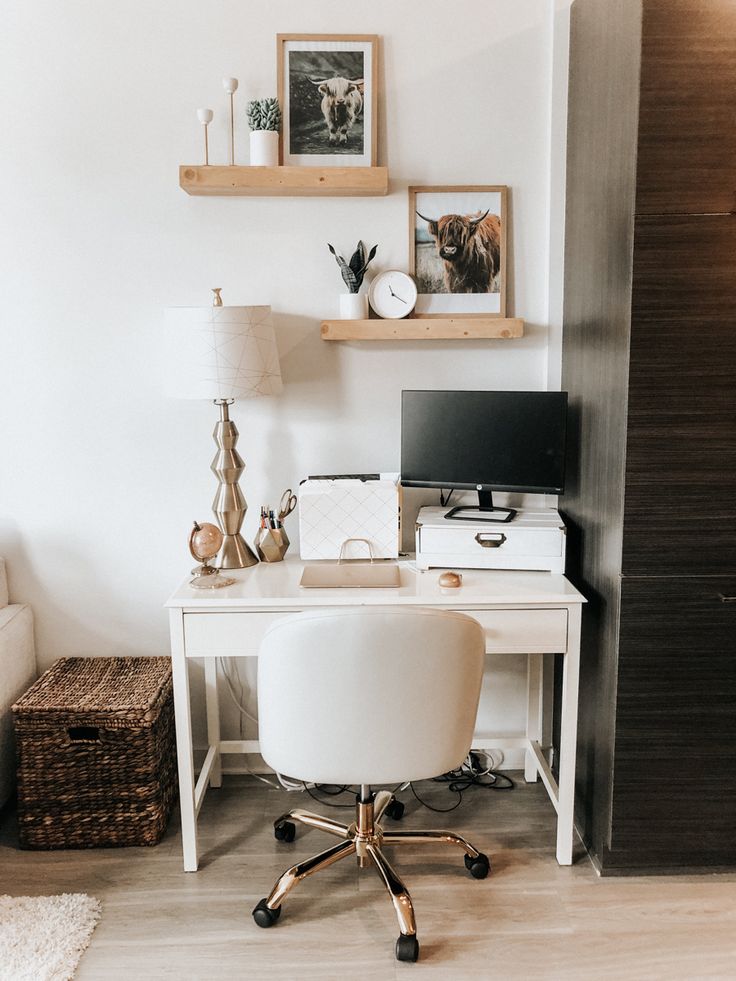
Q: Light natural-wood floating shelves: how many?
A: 2